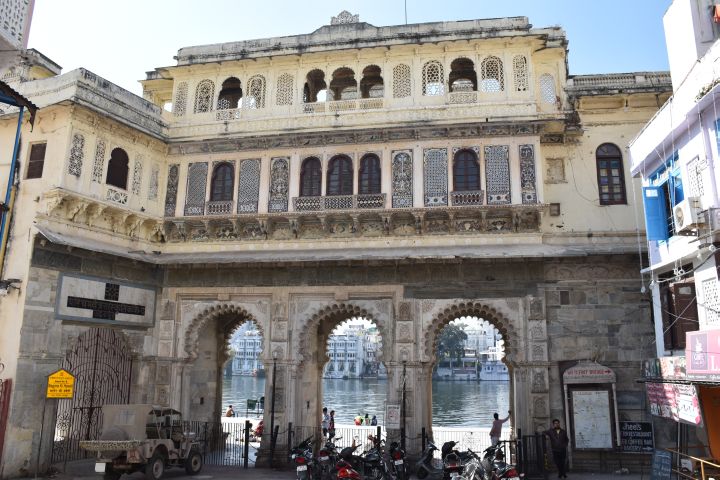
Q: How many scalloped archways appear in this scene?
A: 3